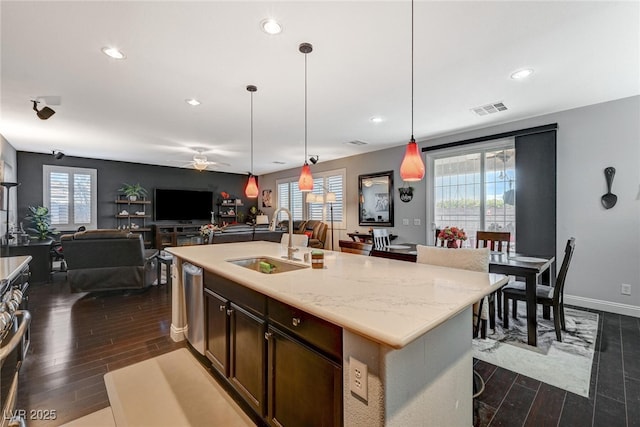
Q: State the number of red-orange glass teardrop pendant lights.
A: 3